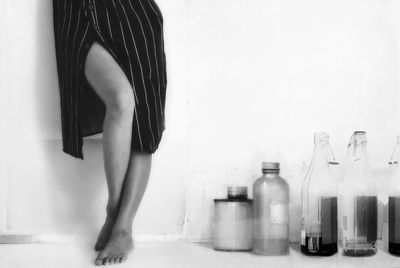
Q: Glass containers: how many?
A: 5